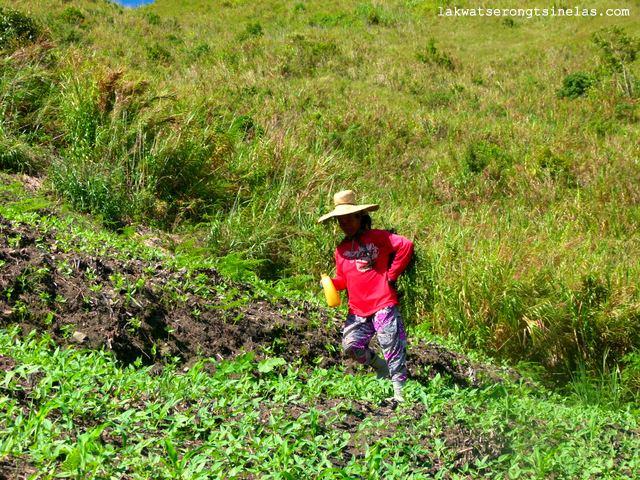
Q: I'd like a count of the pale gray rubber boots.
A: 2